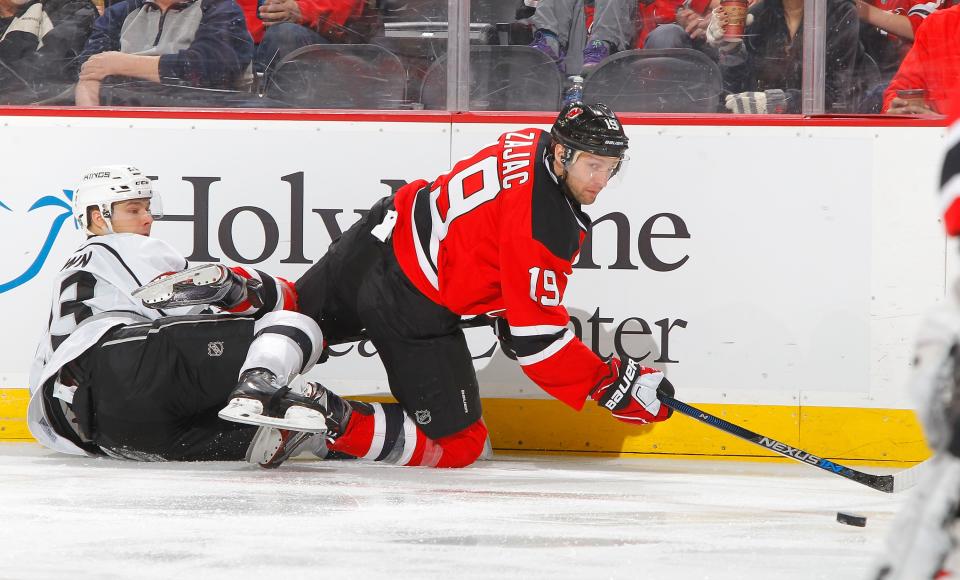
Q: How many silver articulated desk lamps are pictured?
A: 0